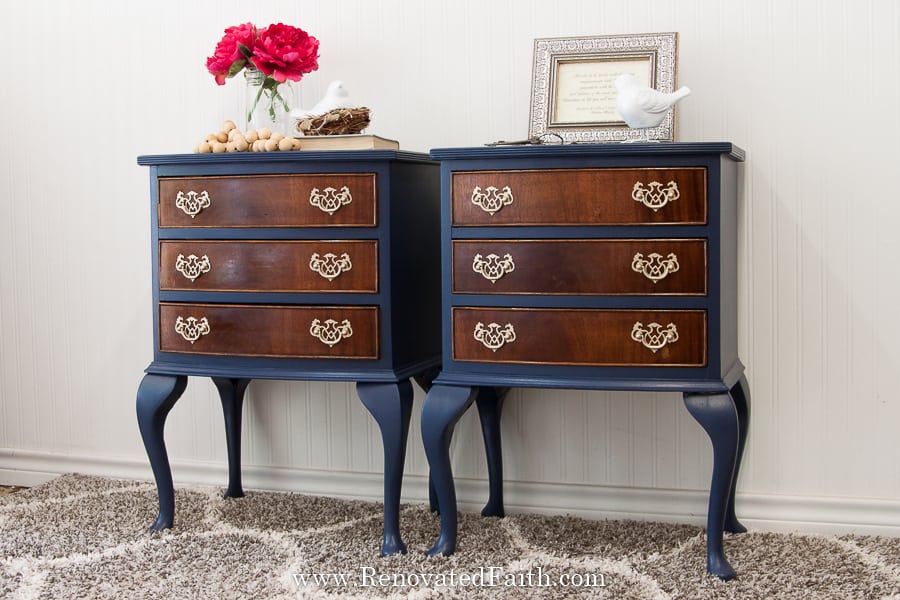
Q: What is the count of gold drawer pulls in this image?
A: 12